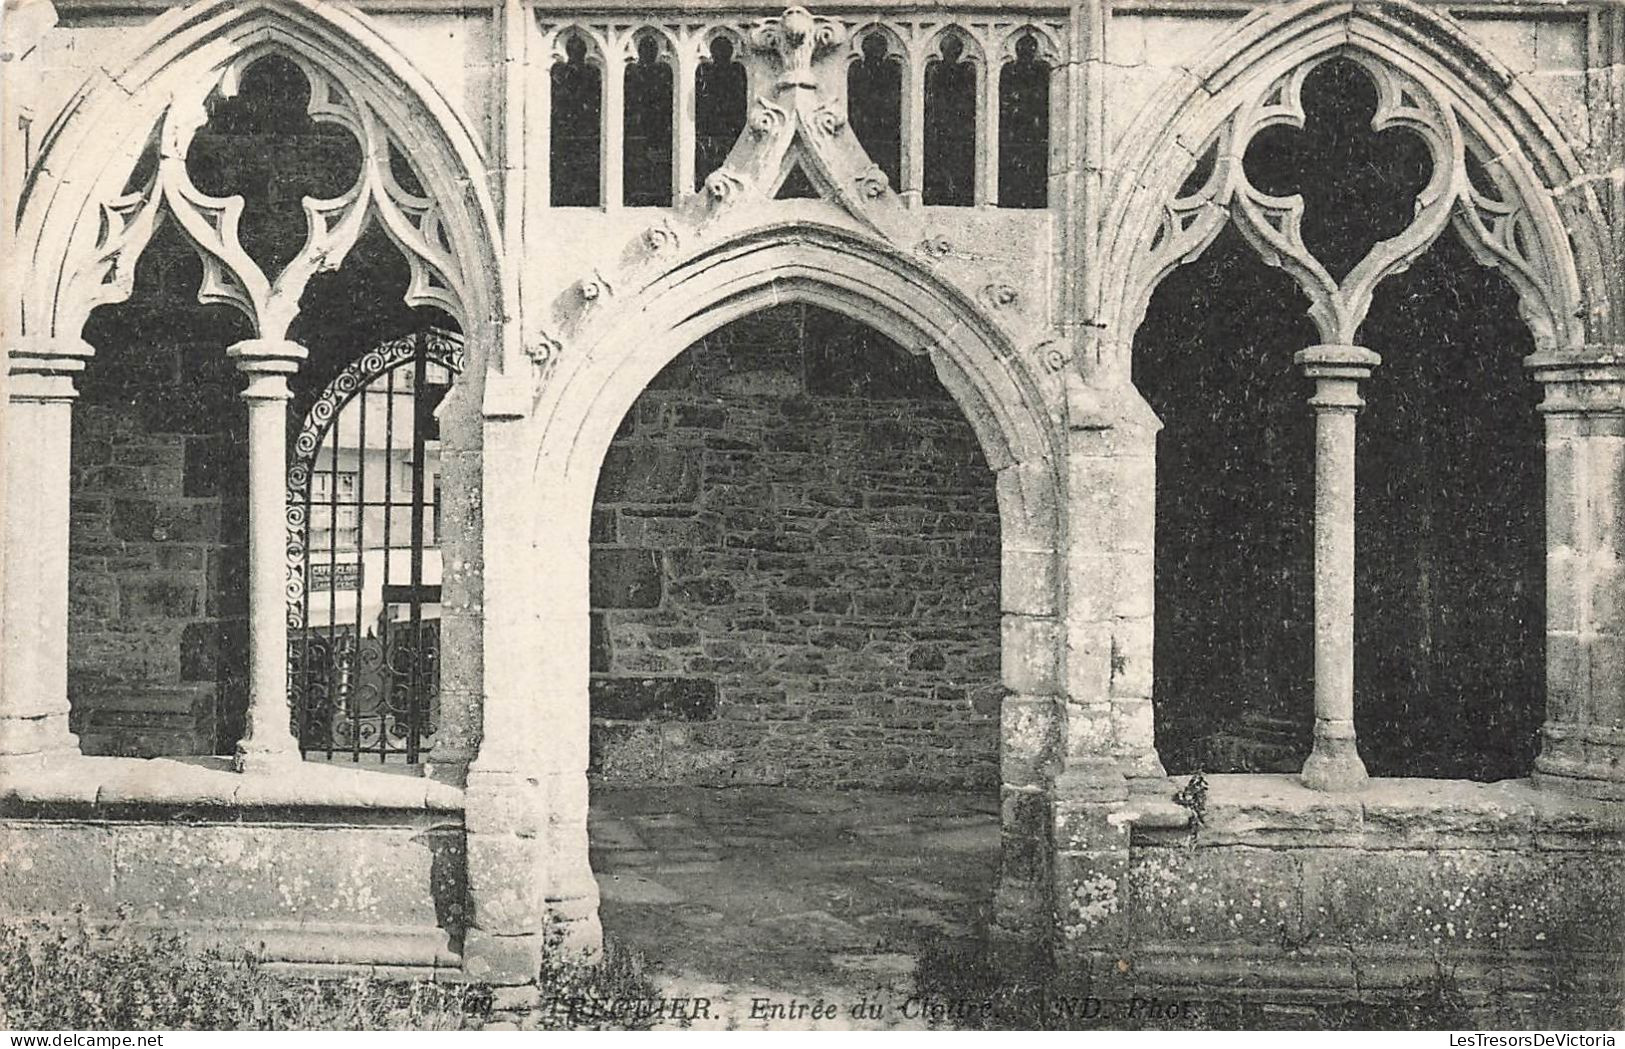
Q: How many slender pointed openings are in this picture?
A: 6